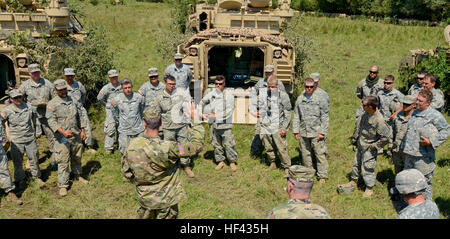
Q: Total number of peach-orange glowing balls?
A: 0